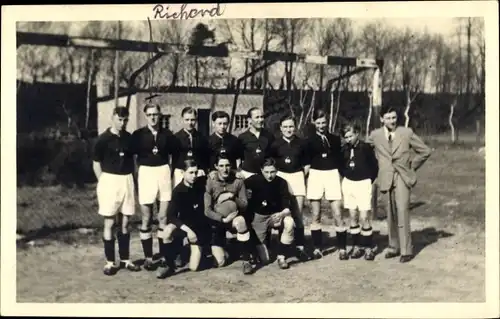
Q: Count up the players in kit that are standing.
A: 8